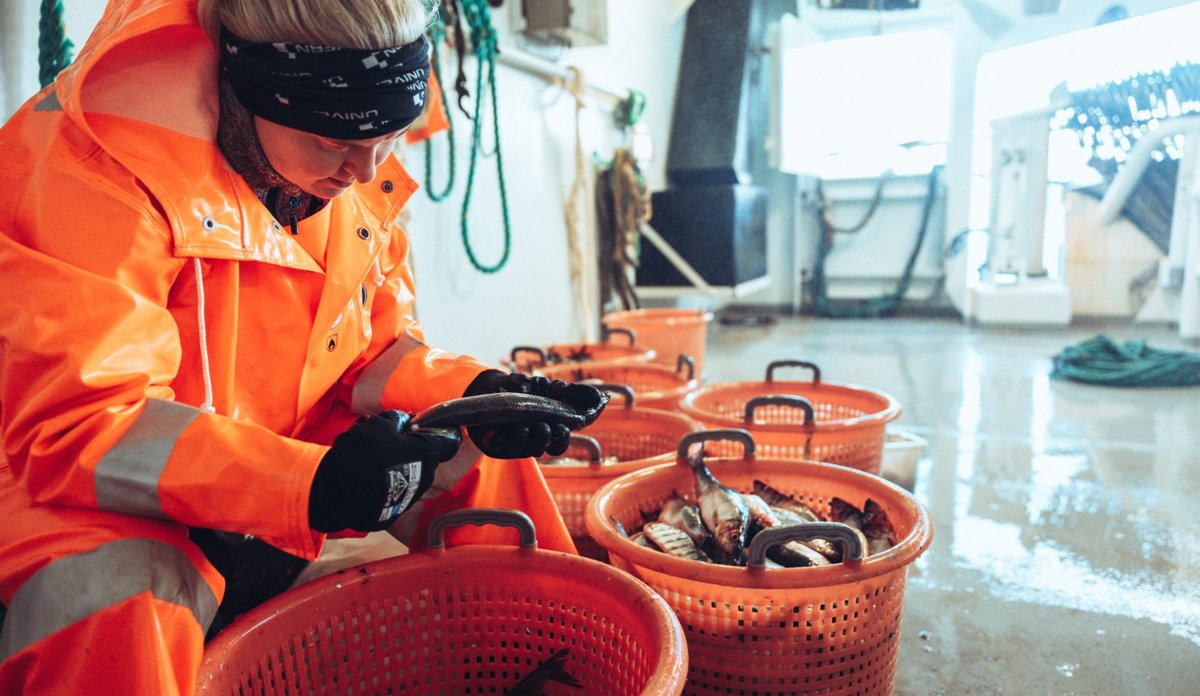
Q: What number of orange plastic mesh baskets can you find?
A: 7